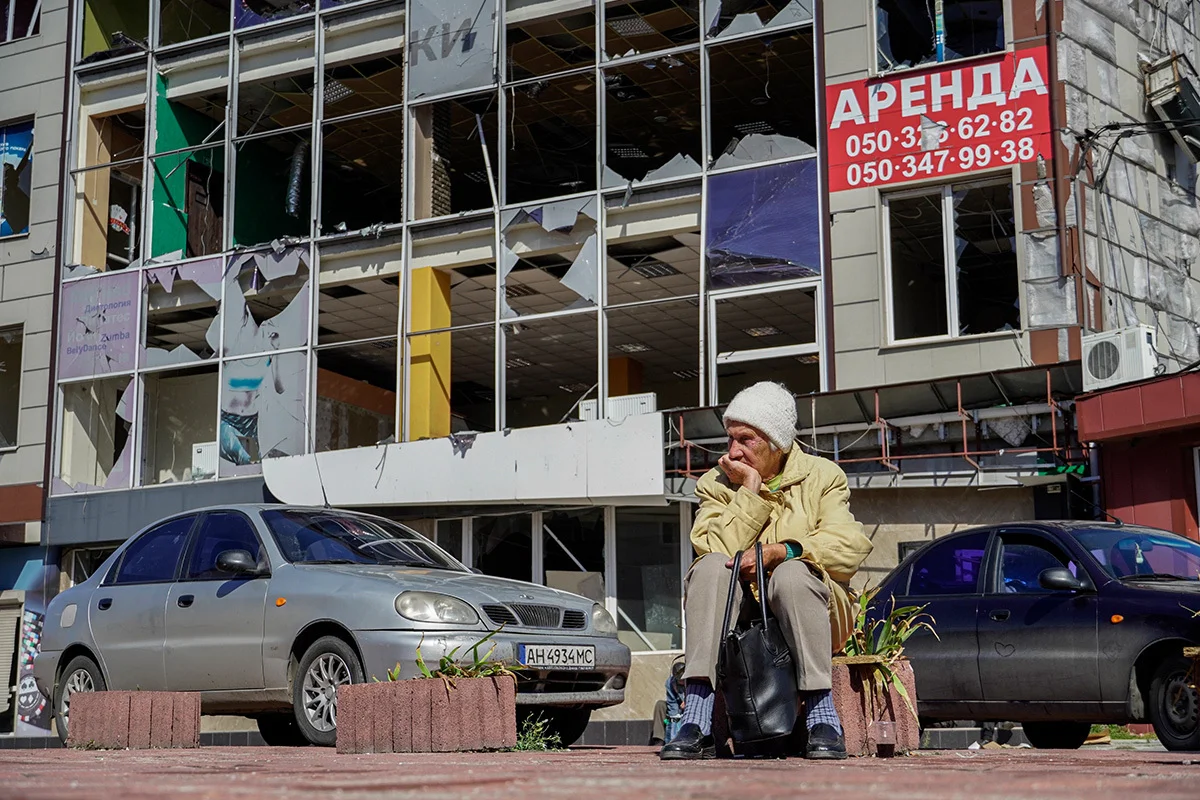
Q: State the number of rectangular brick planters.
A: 3